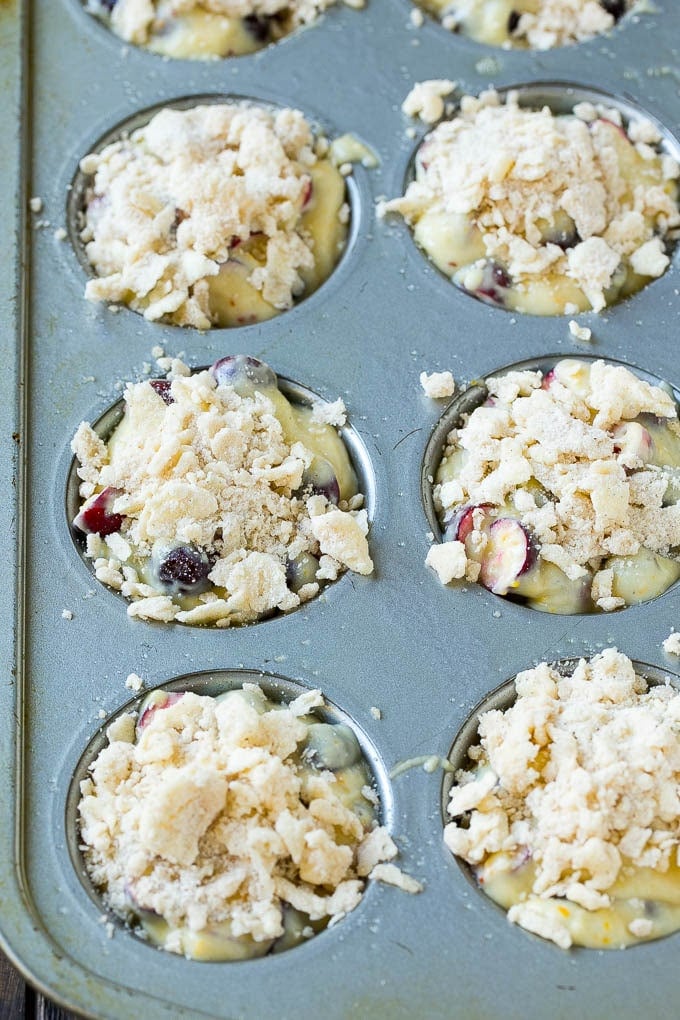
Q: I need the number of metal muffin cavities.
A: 8